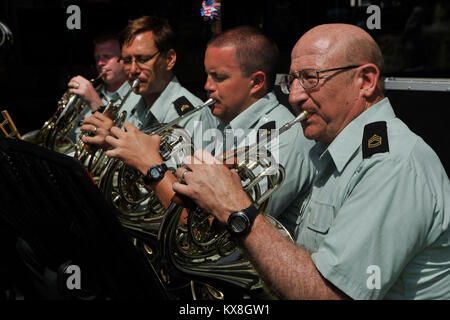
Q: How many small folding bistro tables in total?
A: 0